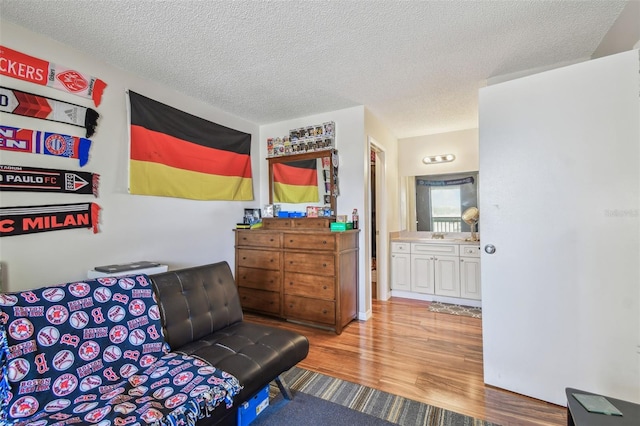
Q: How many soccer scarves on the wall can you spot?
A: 5